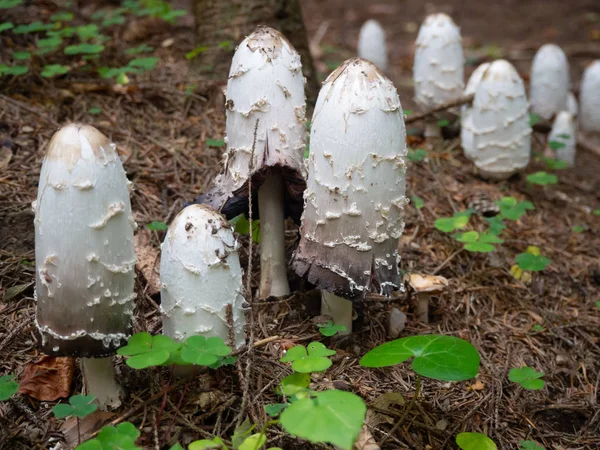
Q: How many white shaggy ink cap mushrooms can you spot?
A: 12